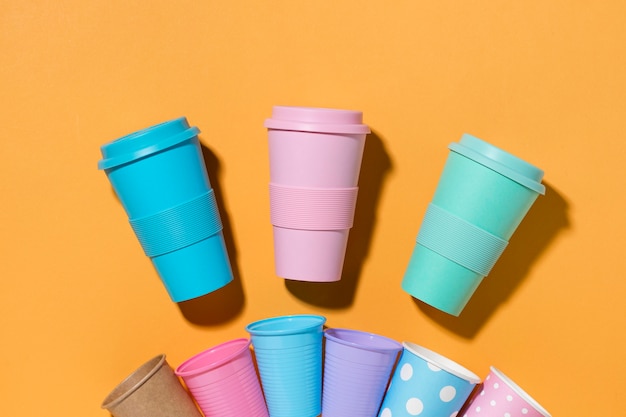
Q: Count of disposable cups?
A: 6